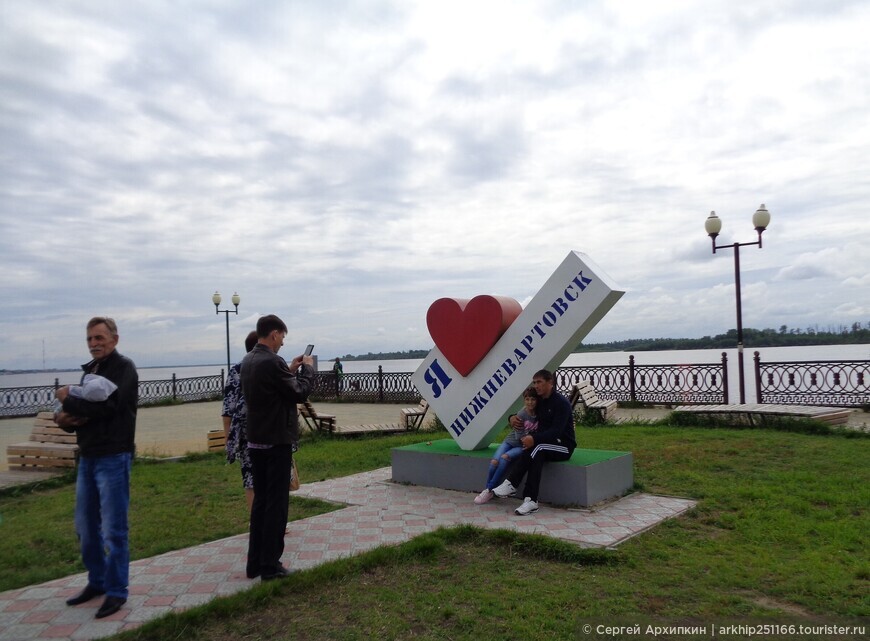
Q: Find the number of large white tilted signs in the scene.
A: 1